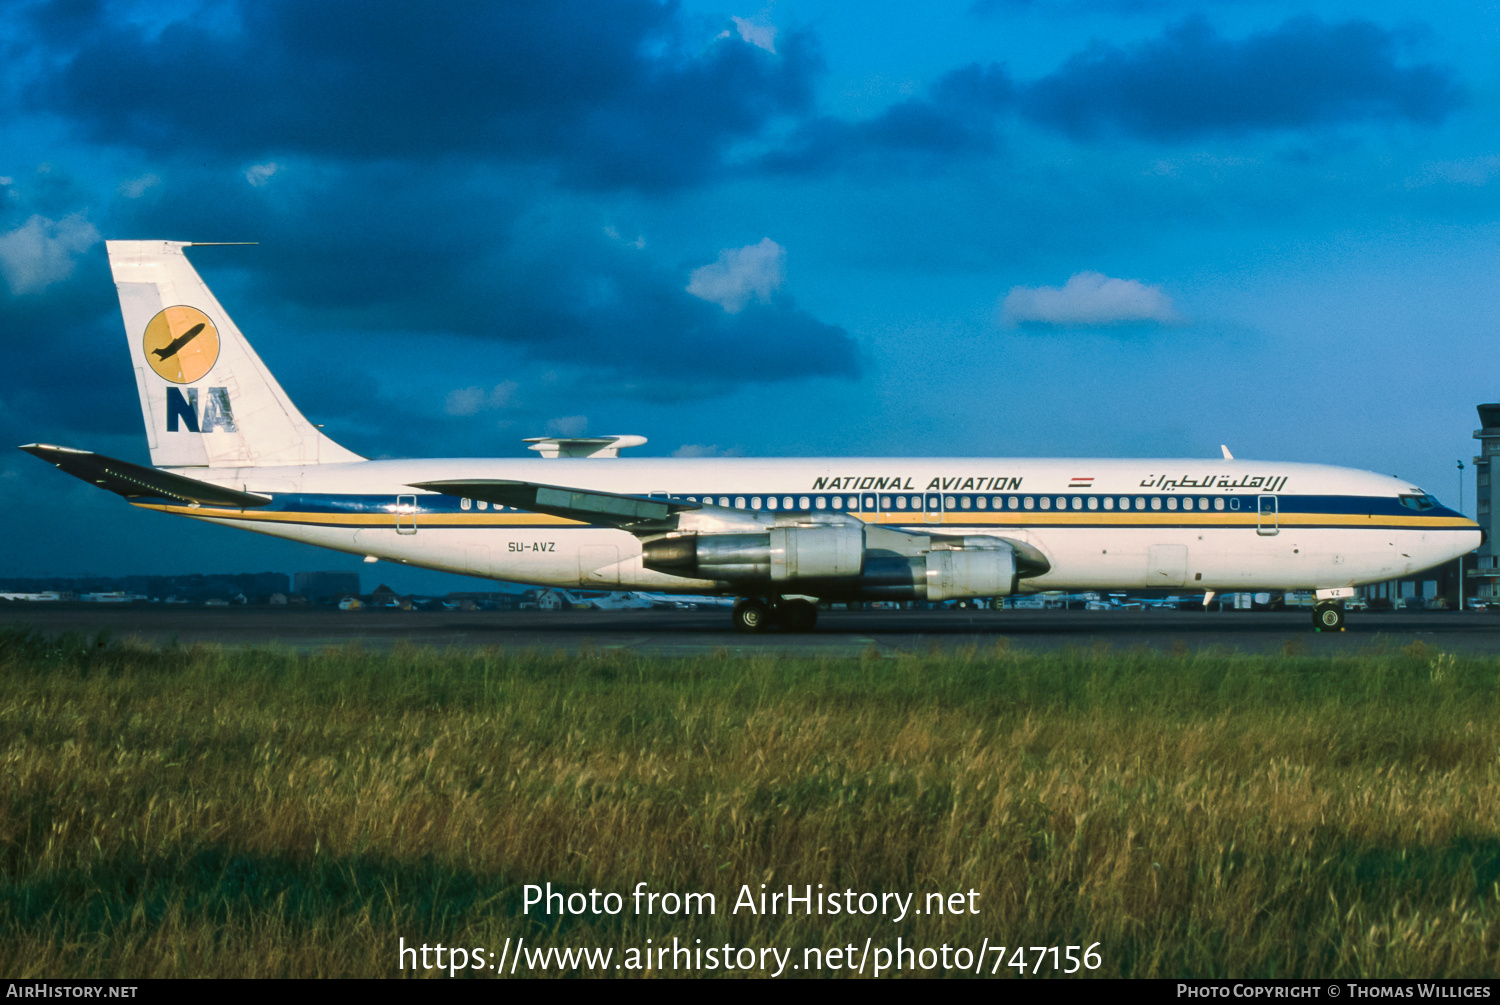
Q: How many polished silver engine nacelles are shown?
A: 2